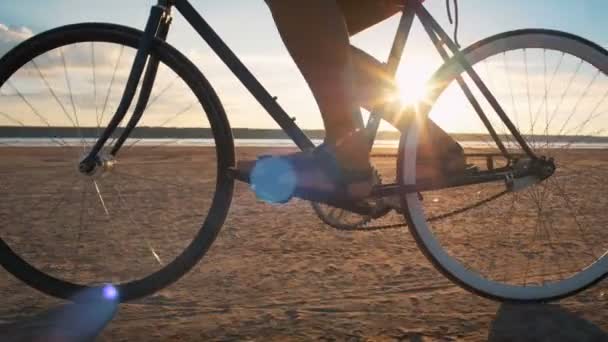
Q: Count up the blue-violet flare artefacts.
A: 2